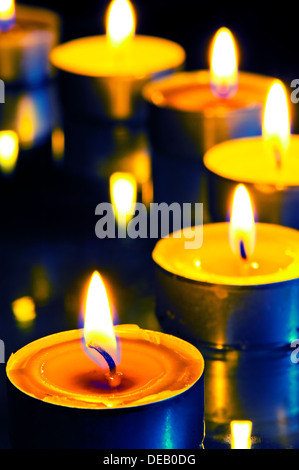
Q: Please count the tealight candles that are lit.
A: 6